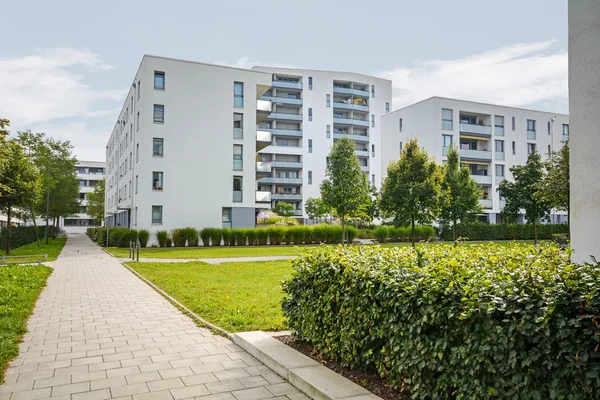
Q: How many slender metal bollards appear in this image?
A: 3